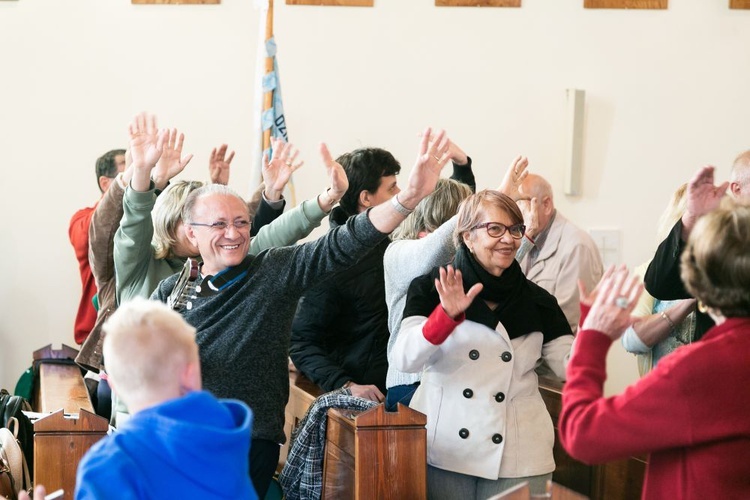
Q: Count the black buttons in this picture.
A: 6